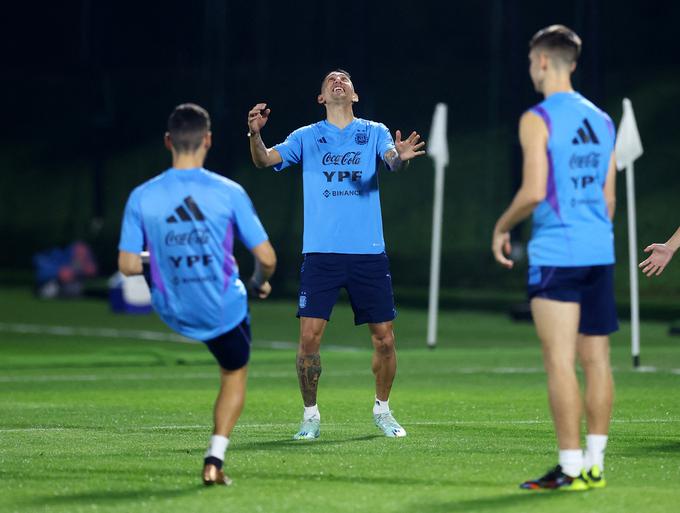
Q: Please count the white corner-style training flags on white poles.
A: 2